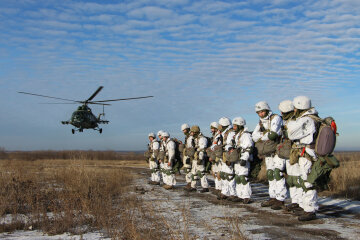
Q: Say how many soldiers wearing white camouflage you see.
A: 11